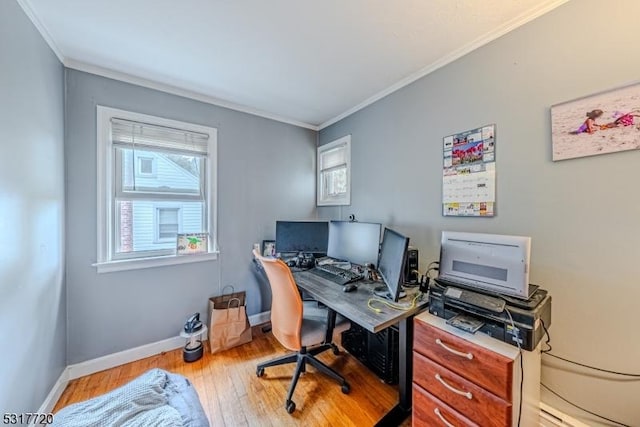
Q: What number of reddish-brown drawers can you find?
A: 3